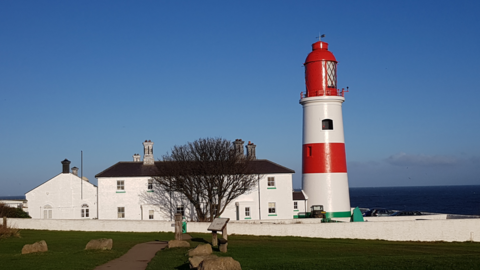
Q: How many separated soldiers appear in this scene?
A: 0